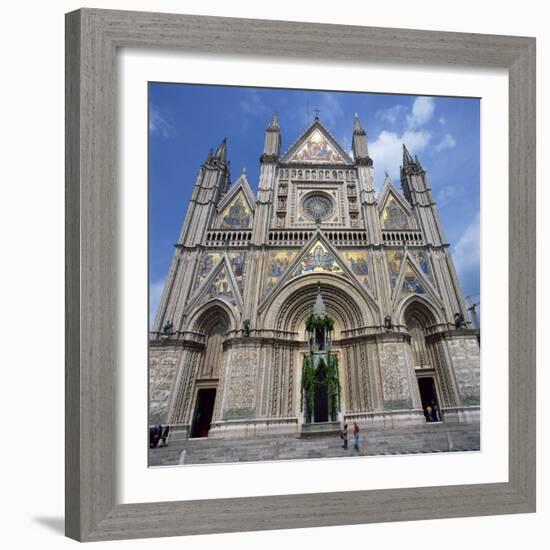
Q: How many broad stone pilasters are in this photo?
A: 4